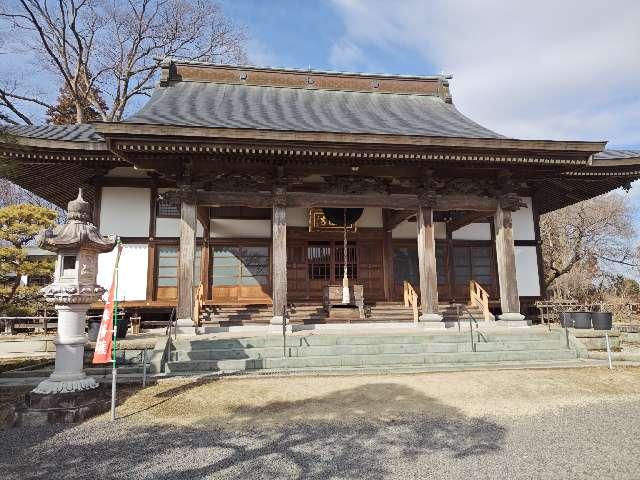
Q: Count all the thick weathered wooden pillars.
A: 4